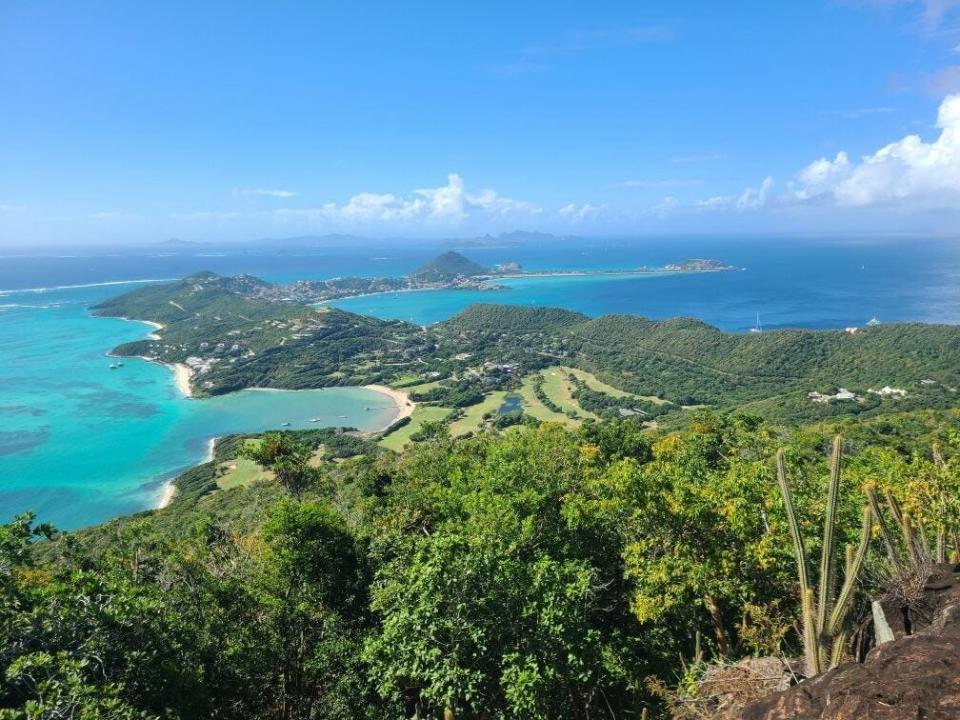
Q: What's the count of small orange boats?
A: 0